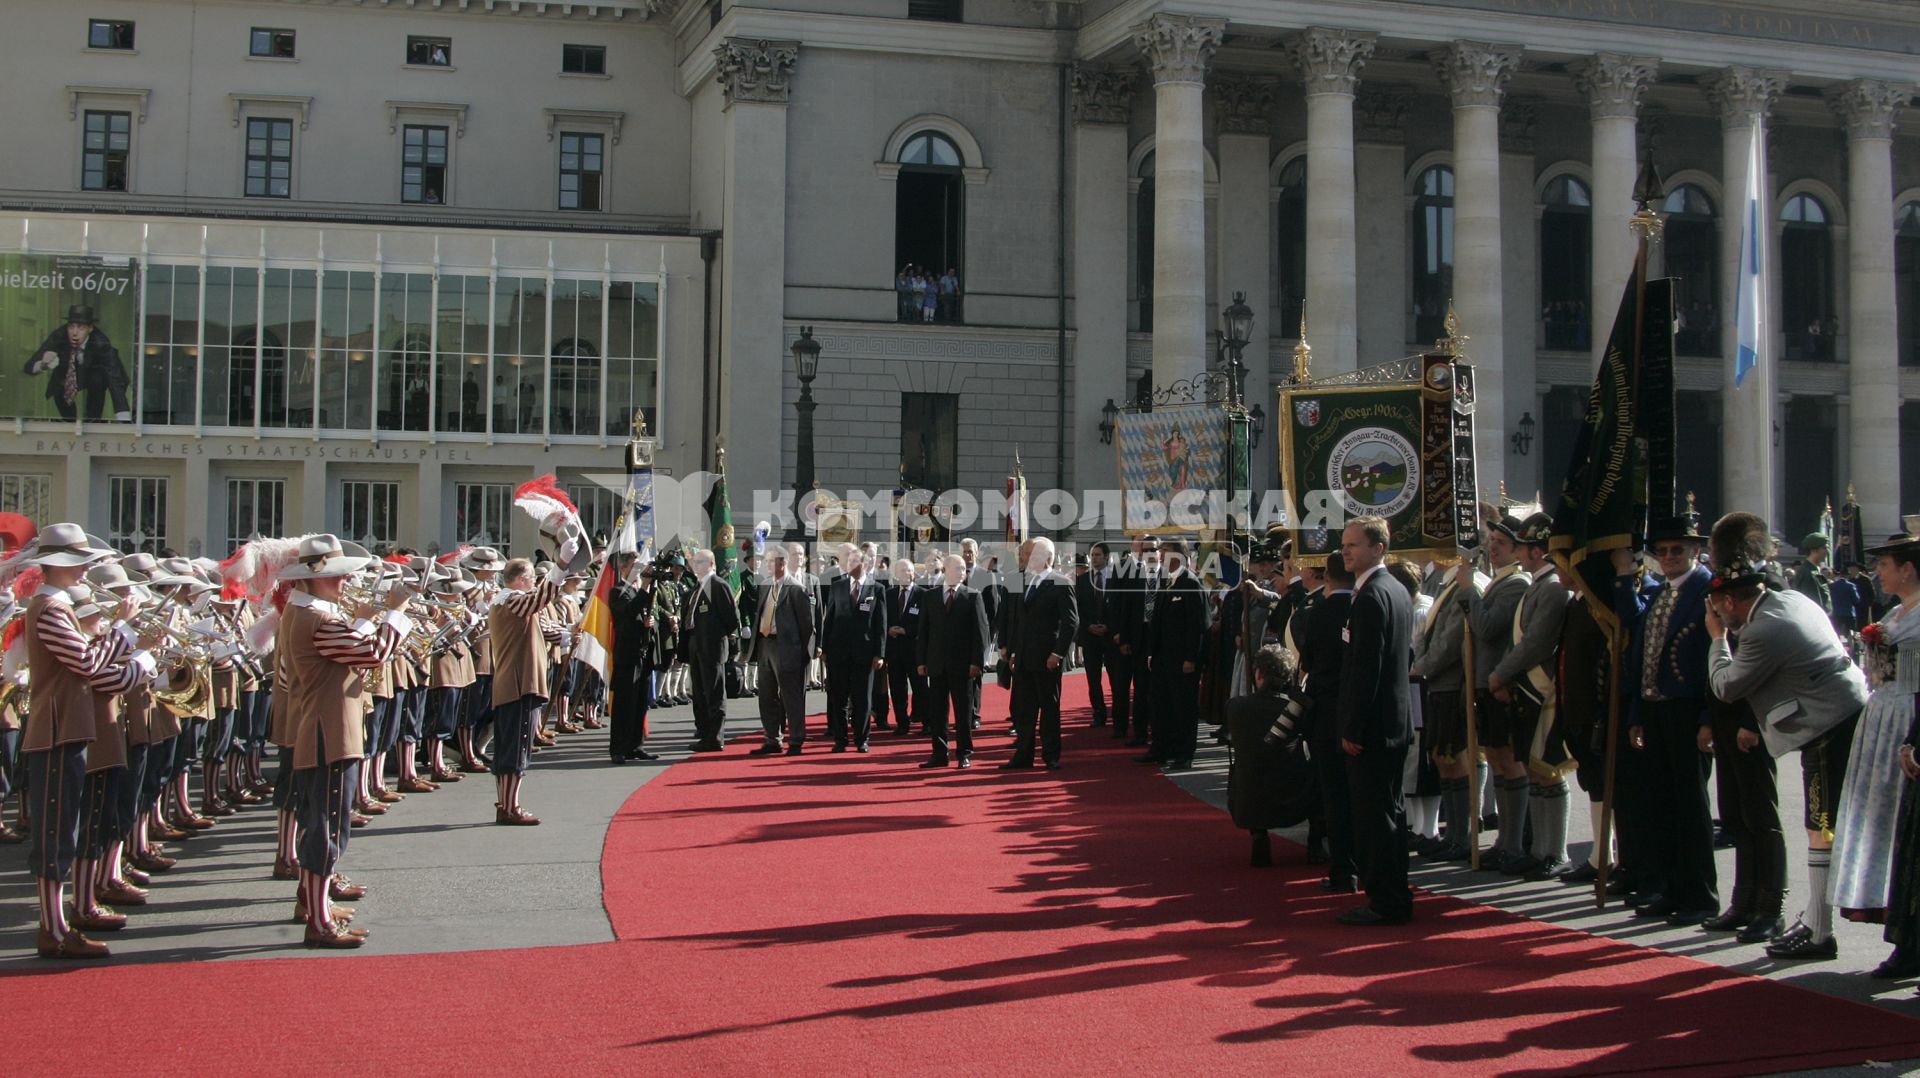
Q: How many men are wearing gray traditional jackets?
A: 4